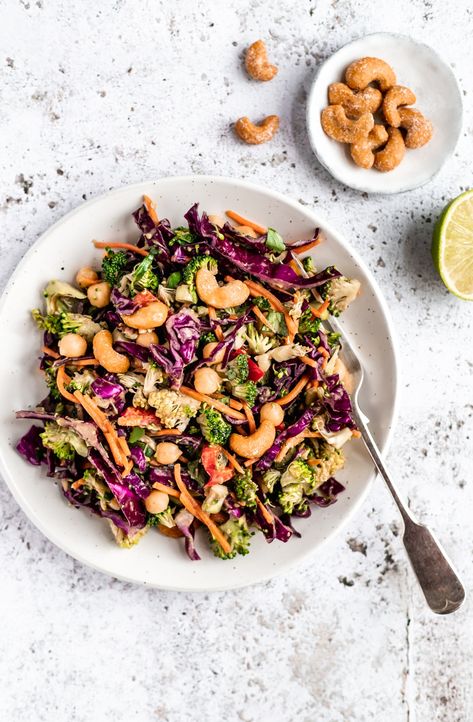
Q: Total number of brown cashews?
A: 13